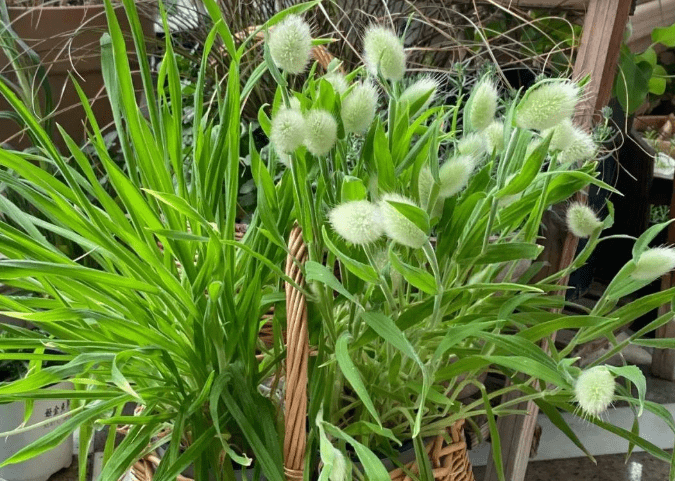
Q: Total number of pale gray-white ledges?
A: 1